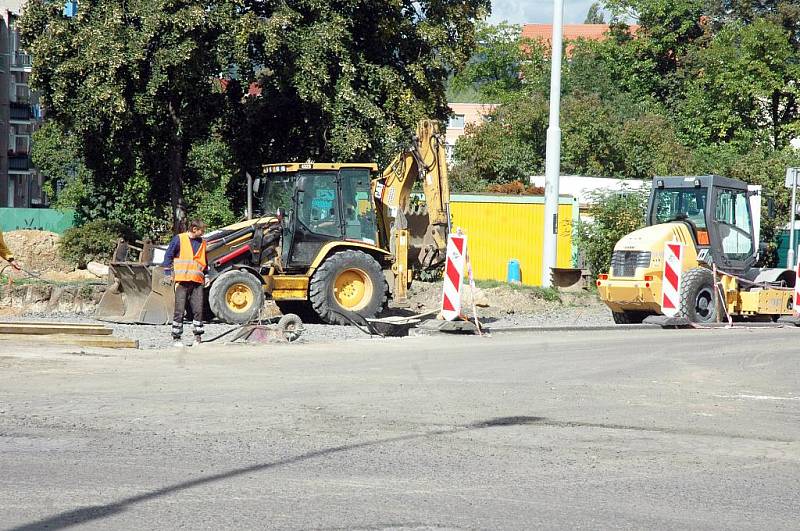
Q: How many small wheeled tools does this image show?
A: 1